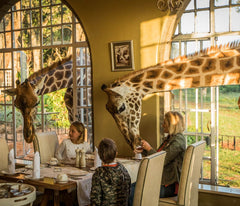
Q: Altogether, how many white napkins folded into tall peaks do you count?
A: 3